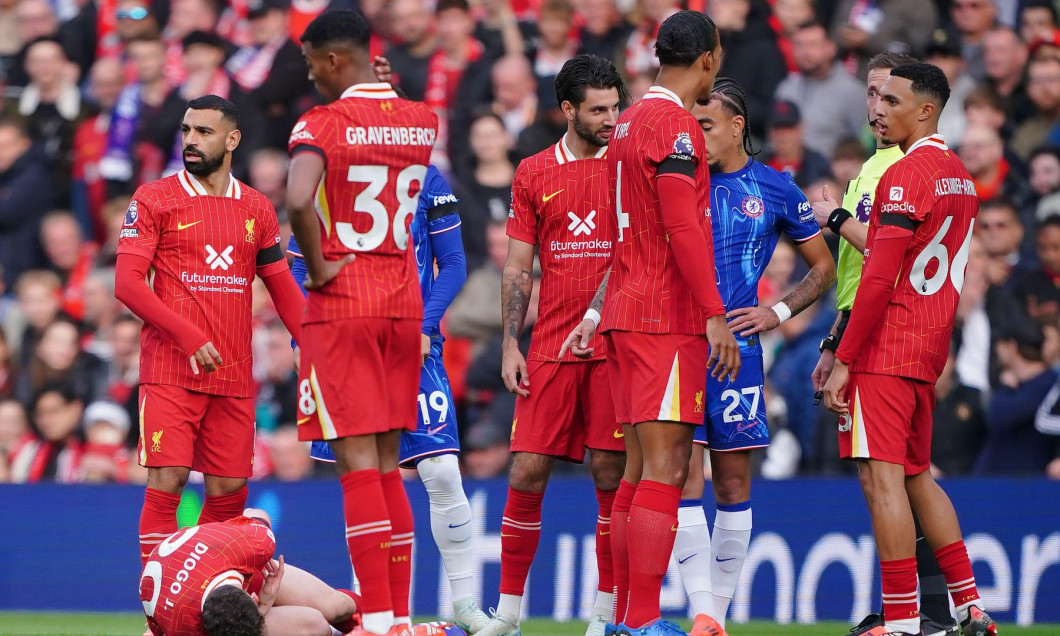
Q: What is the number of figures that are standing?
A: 8